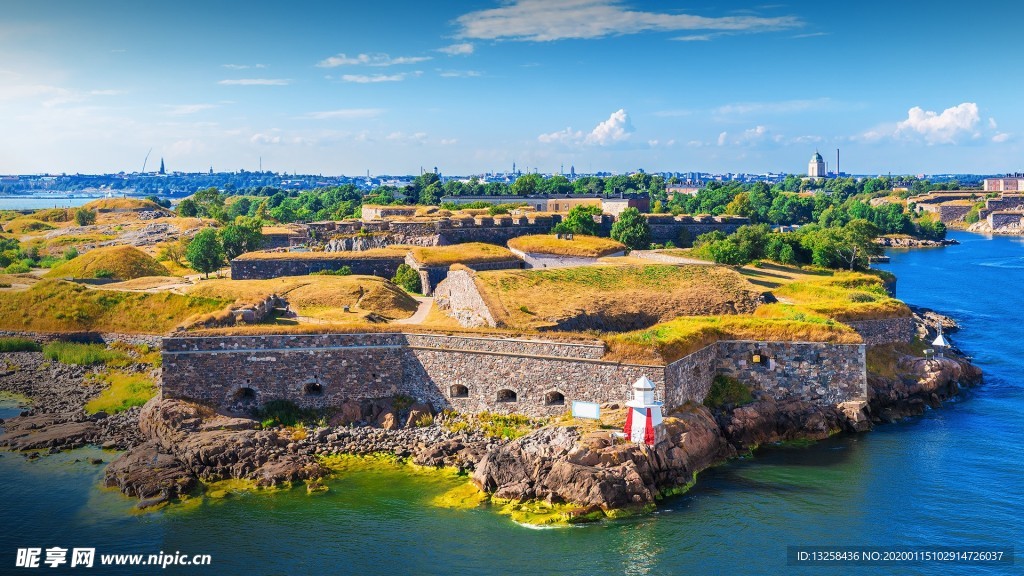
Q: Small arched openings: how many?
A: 5